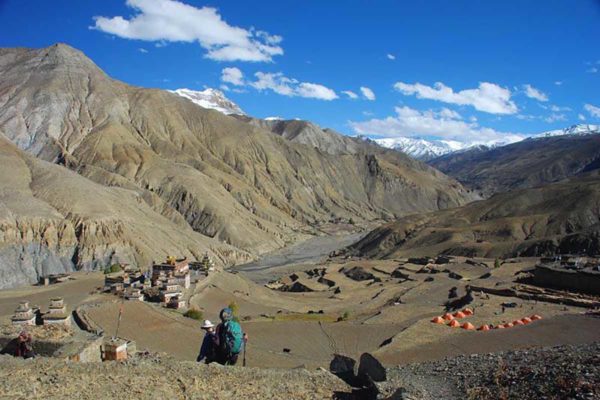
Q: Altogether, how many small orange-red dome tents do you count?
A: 12